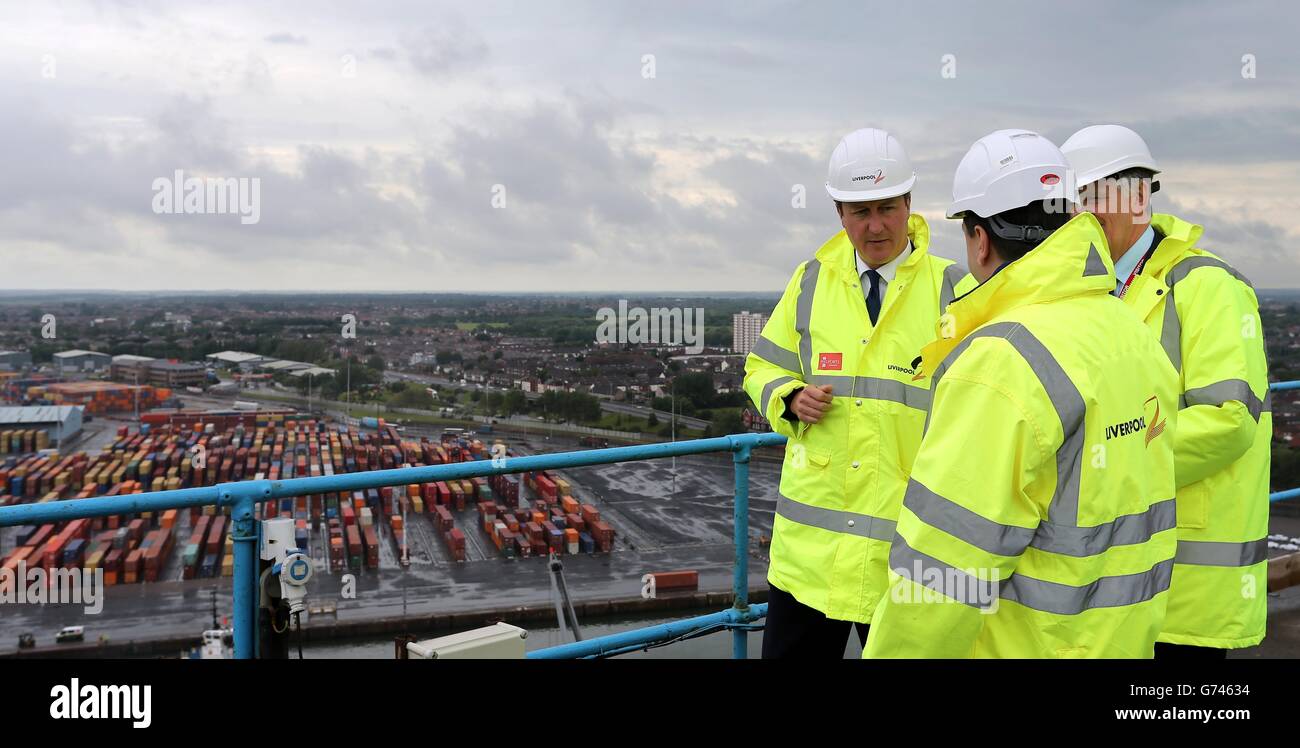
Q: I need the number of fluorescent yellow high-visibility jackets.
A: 3